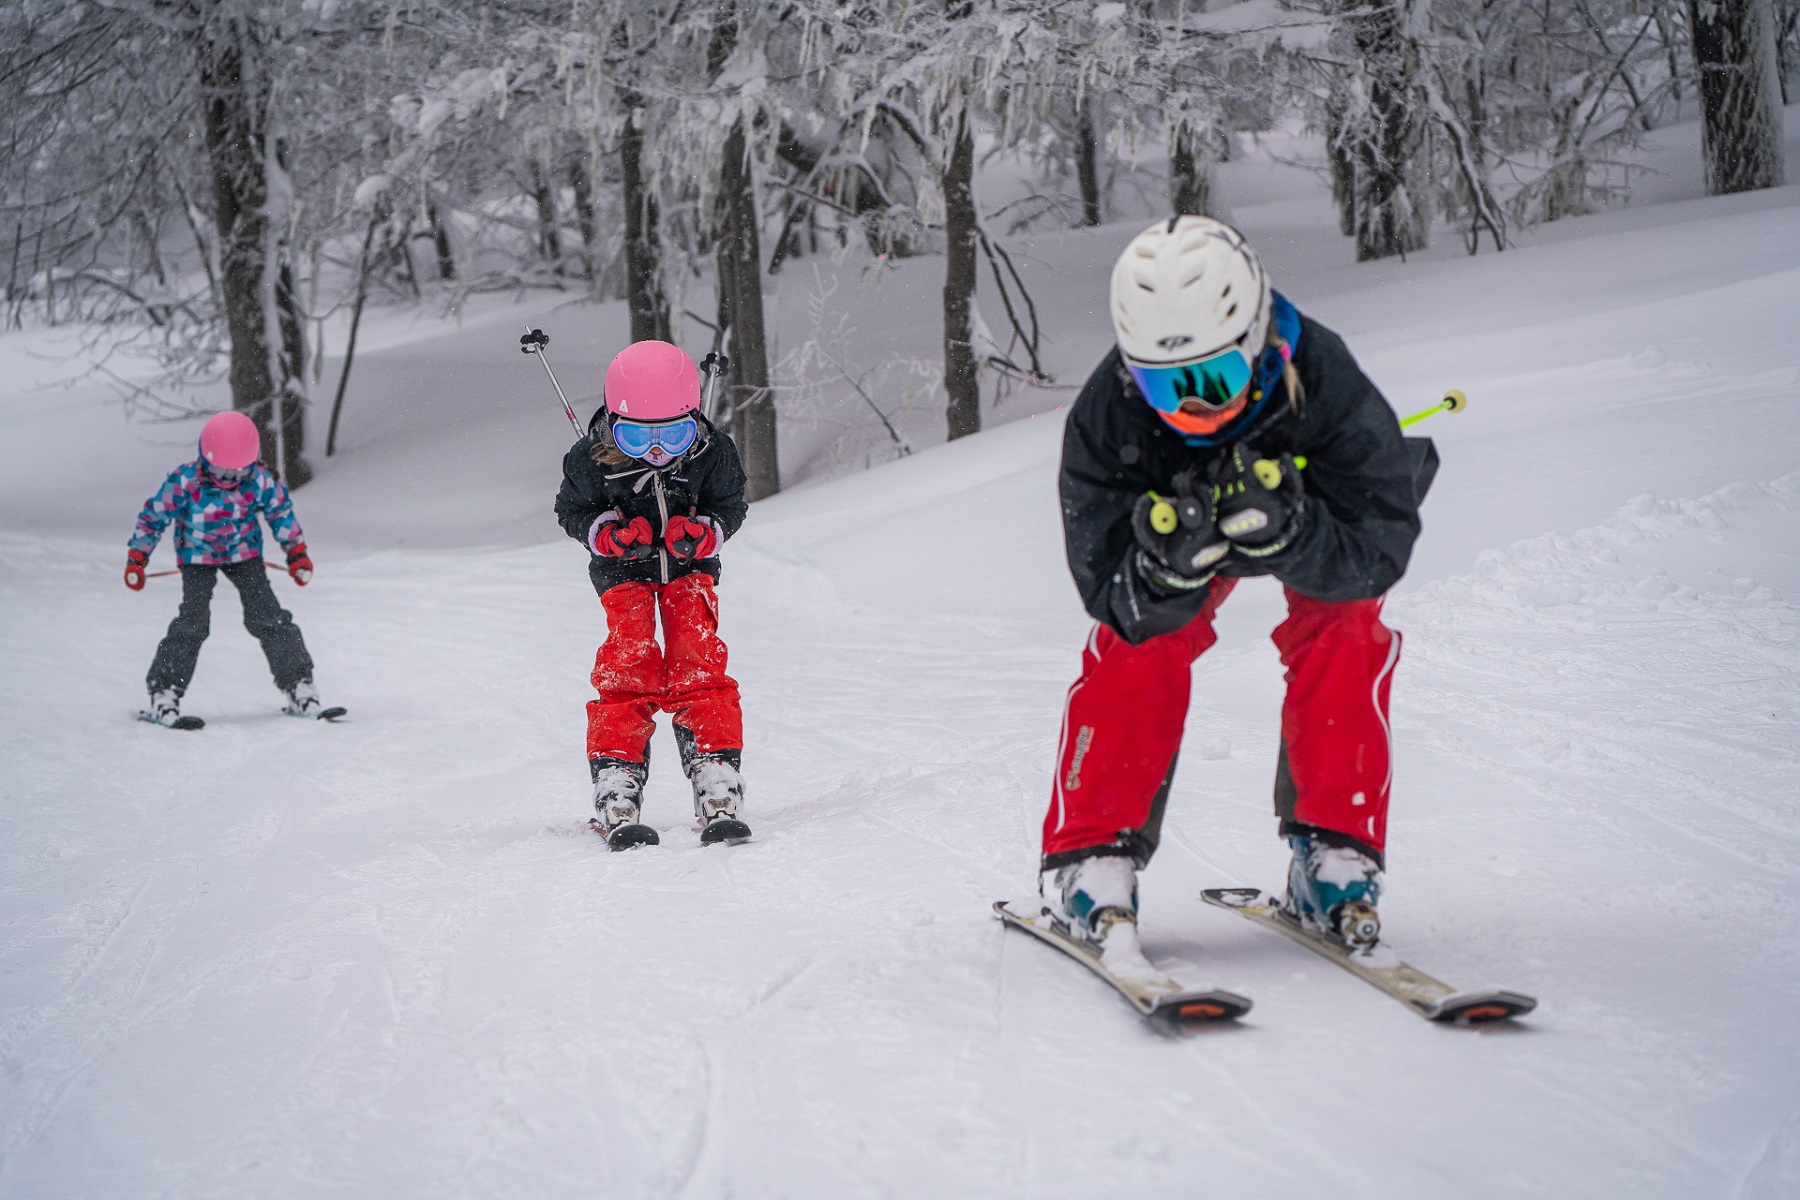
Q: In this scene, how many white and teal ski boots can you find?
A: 2